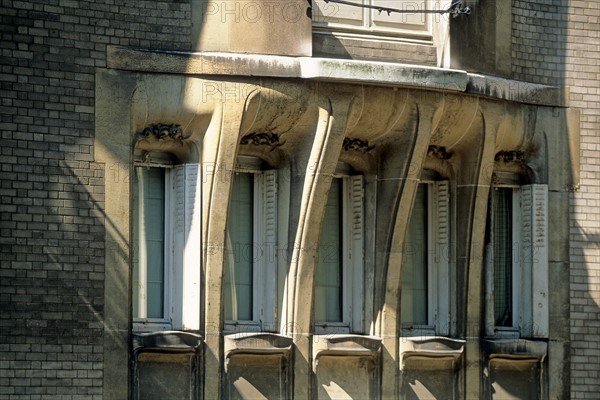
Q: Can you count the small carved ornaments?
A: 5